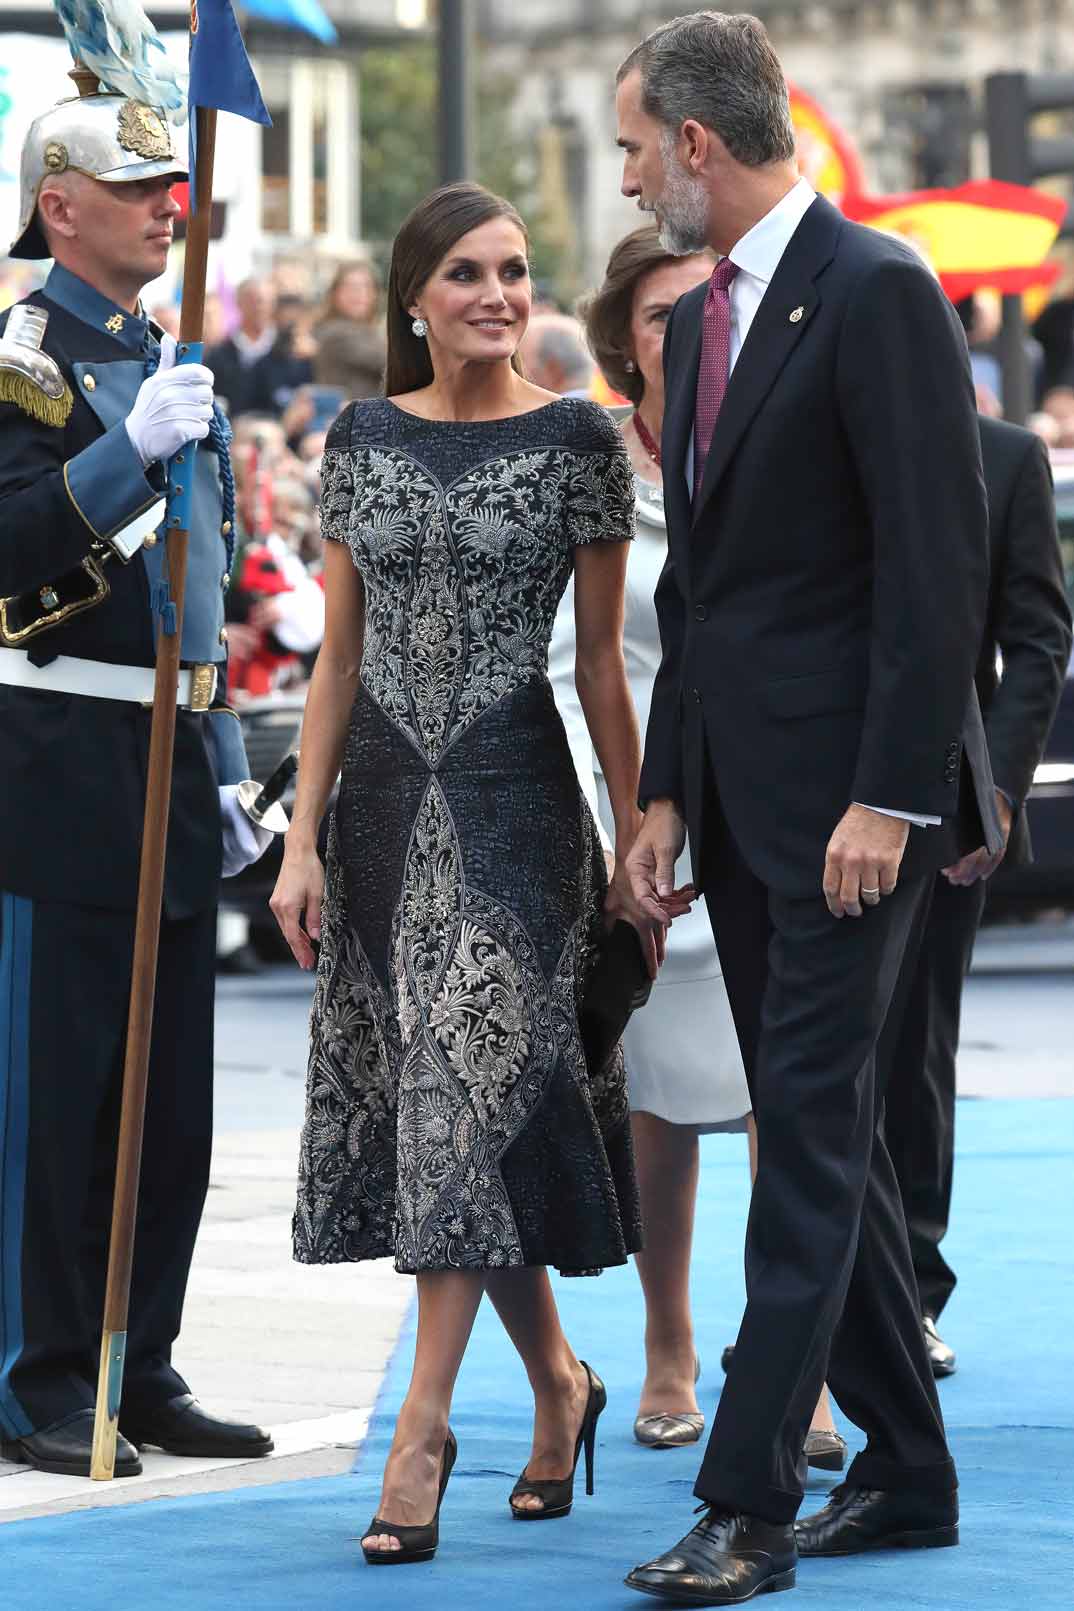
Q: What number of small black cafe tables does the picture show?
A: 0